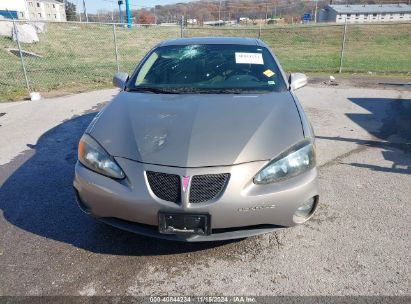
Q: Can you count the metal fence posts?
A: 5